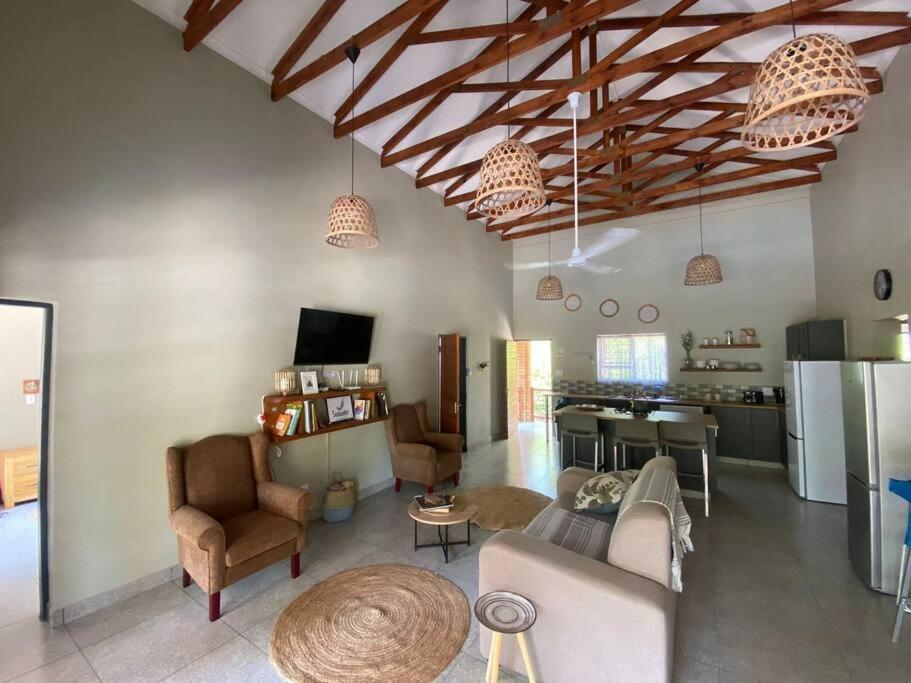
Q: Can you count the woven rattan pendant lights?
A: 5